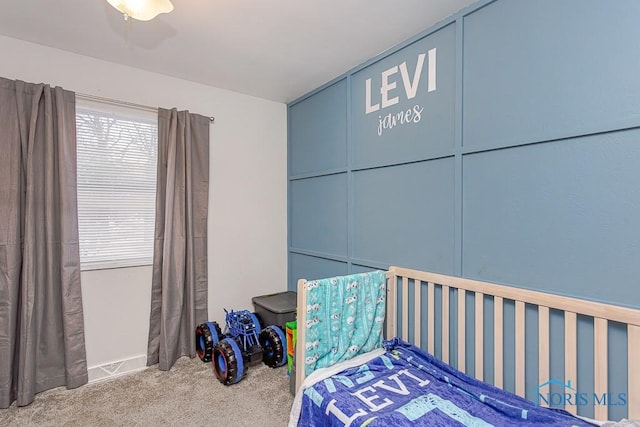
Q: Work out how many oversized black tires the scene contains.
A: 4